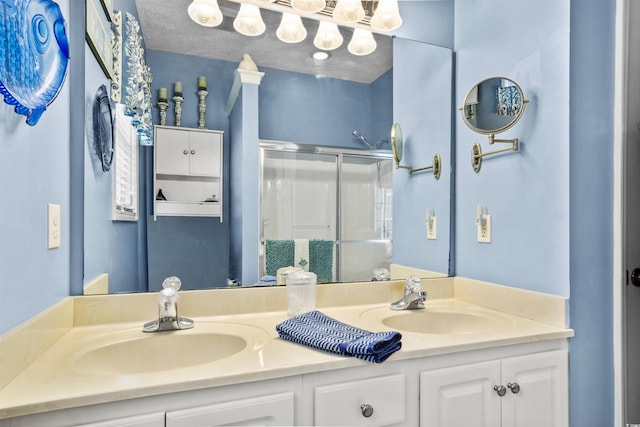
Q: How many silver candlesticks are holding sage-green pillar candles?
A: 3